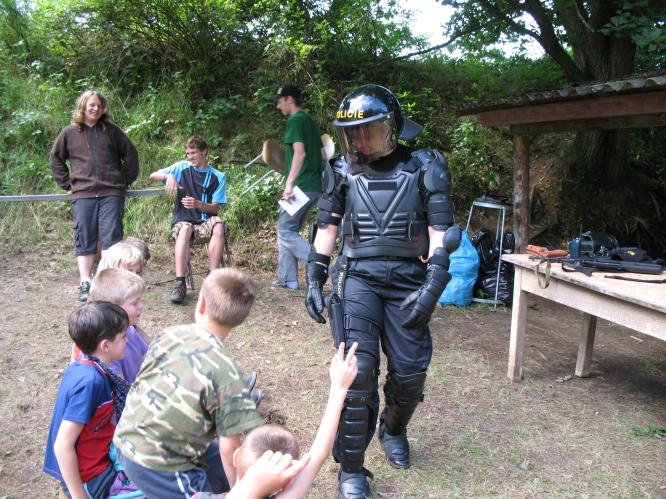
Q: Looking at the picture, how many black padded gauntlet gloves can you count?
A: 2